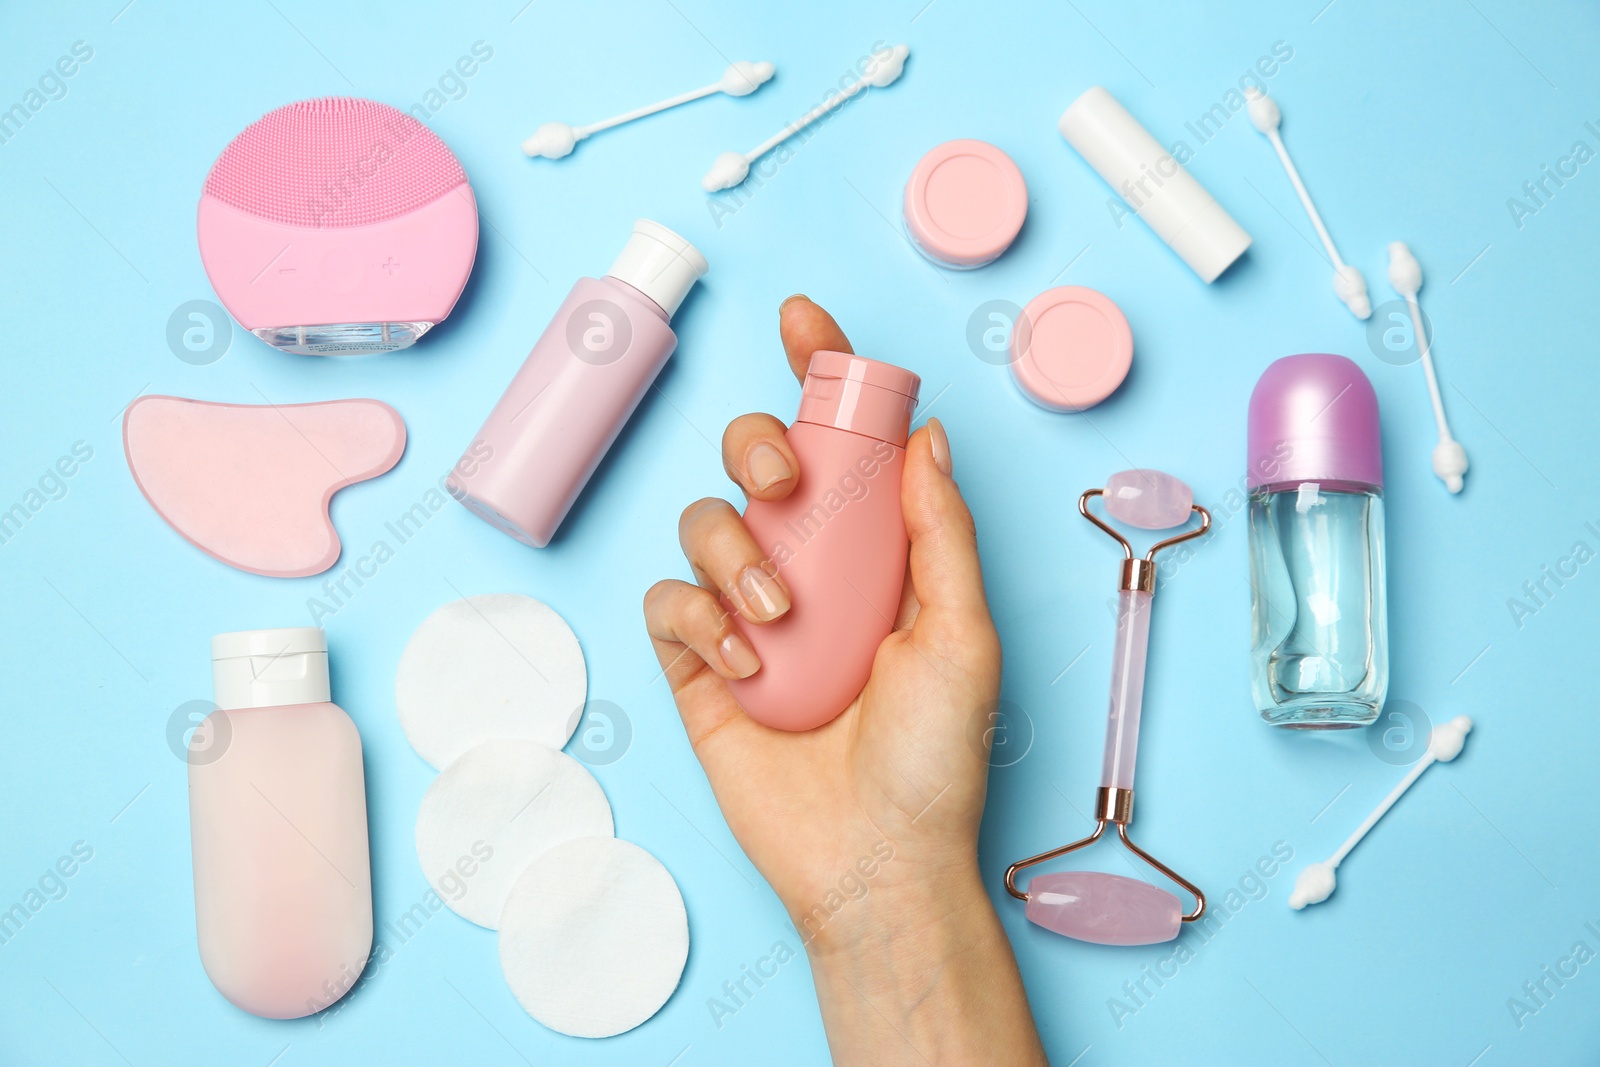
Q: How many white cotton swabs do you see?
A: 5